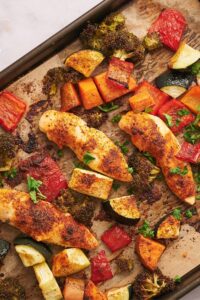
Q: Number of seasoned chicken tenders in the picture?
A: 3